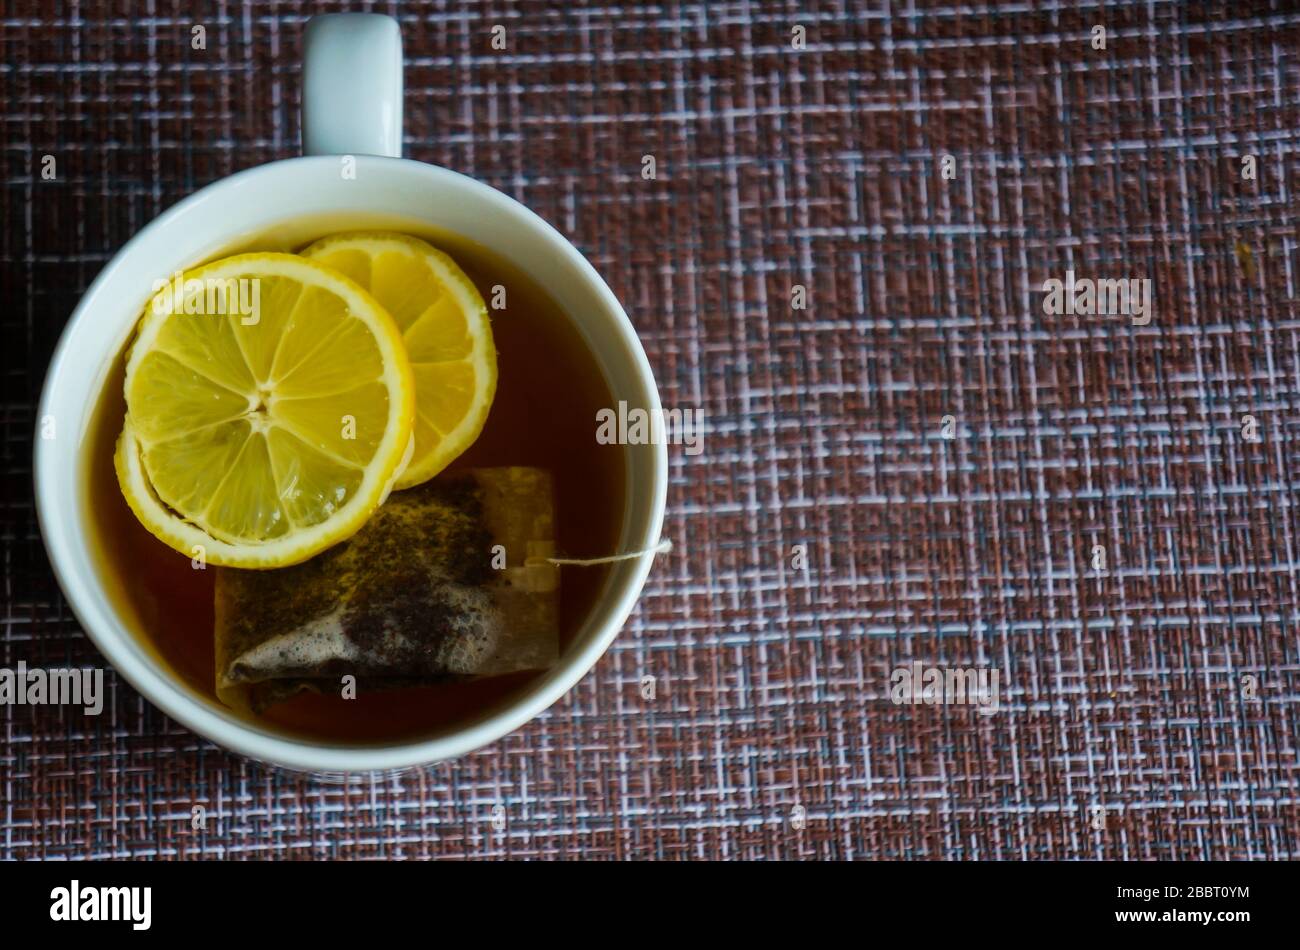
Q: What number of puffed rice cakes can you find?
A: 0